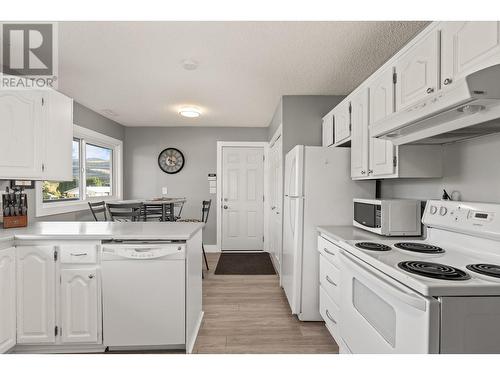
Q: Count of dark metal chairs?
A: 4